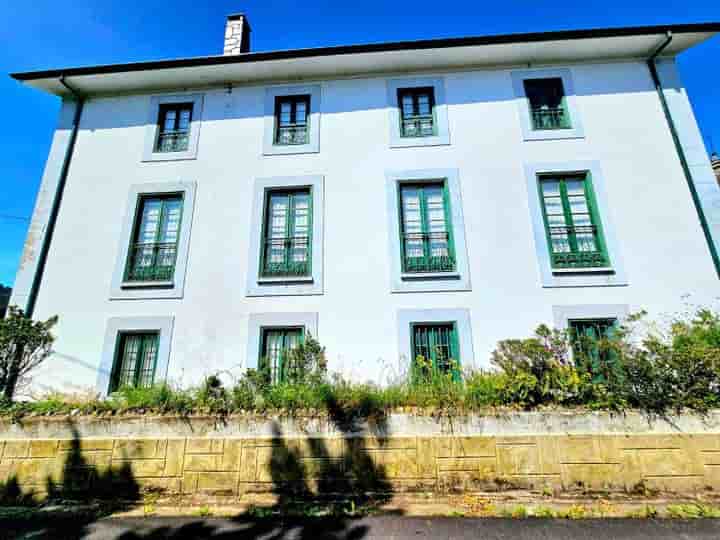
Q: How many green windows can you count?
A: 12